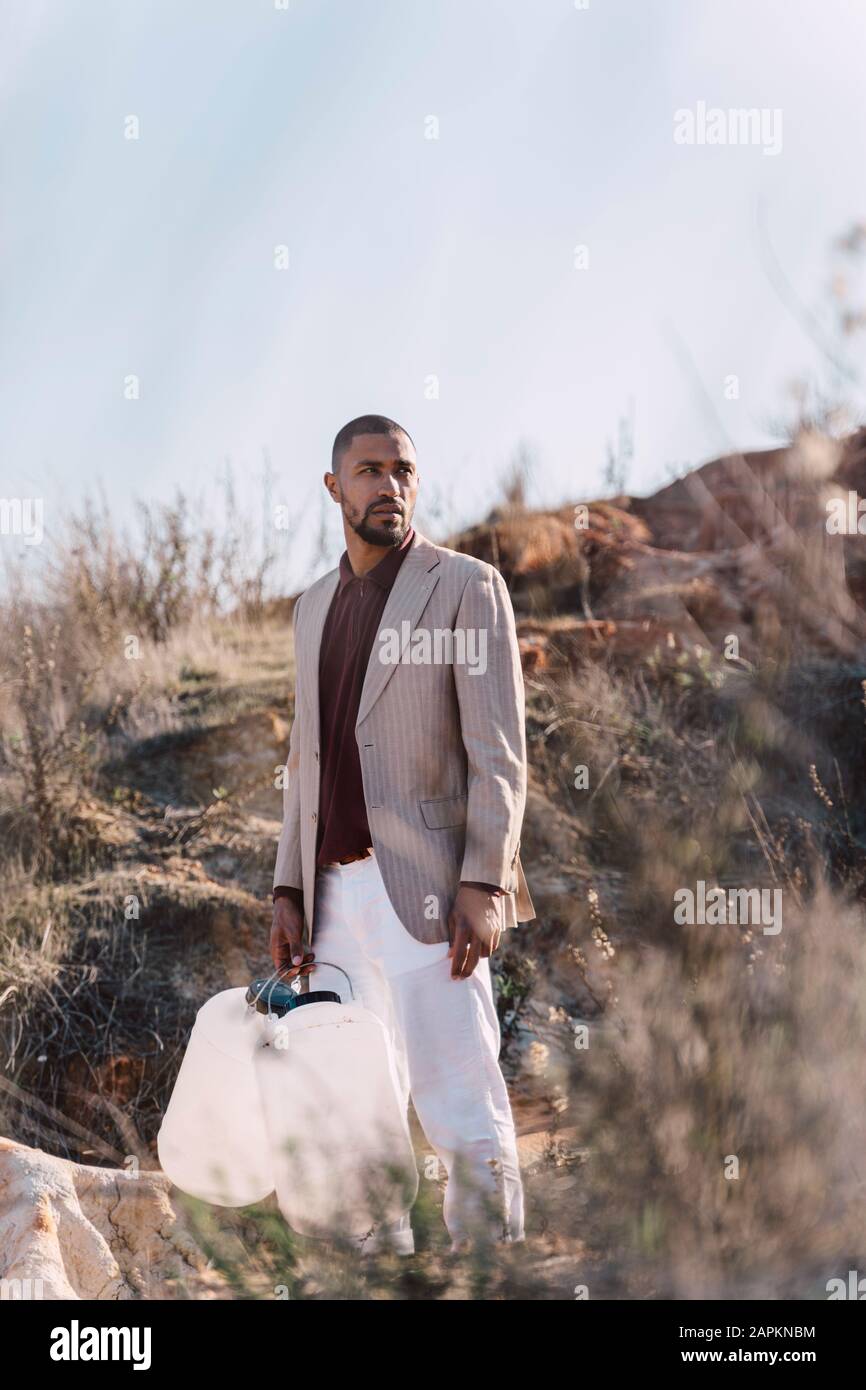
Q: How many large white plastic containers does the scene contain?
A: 2